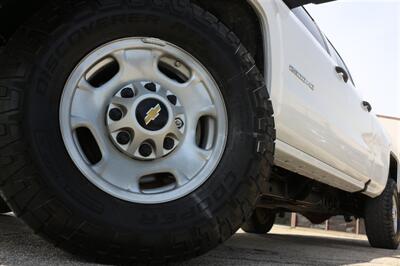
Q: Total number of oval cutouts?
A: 5